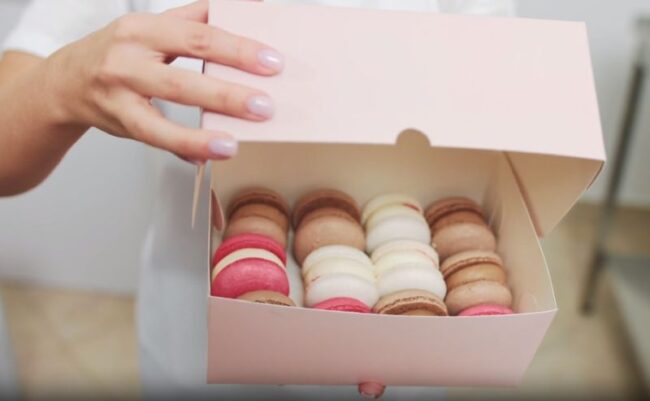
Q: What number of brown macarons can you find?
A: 6